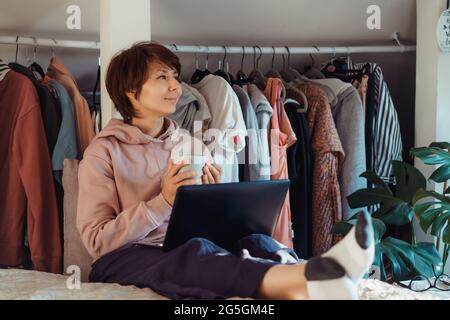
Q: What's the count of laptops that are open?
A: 1